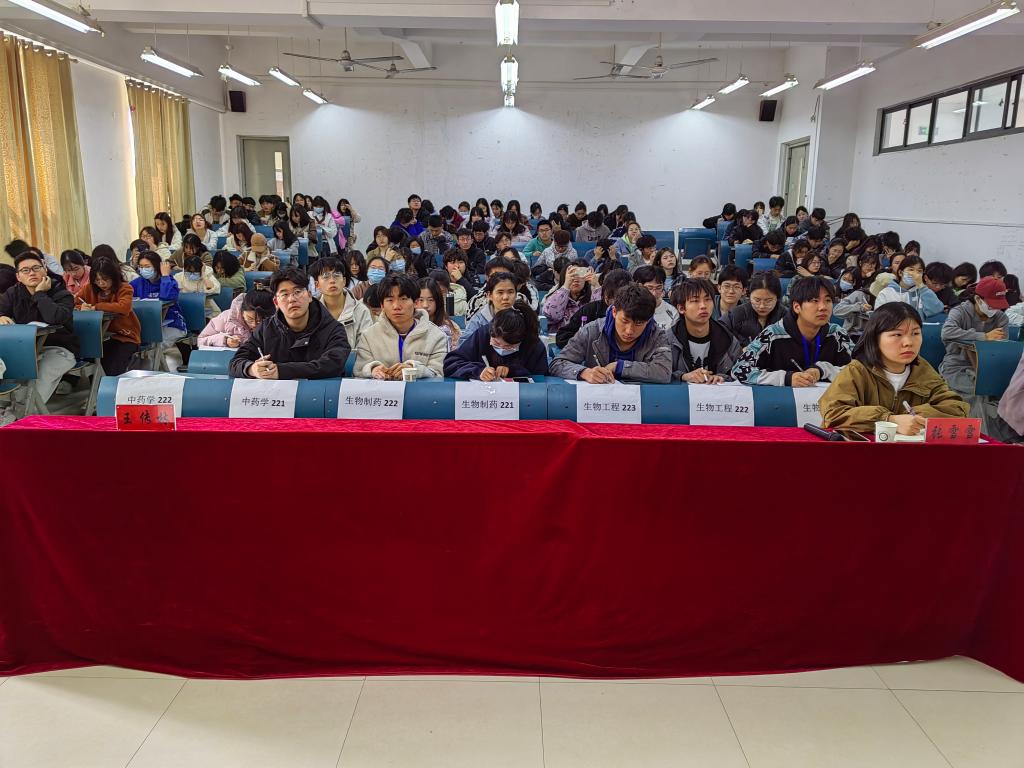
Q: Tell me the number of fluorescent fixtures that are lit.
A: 13